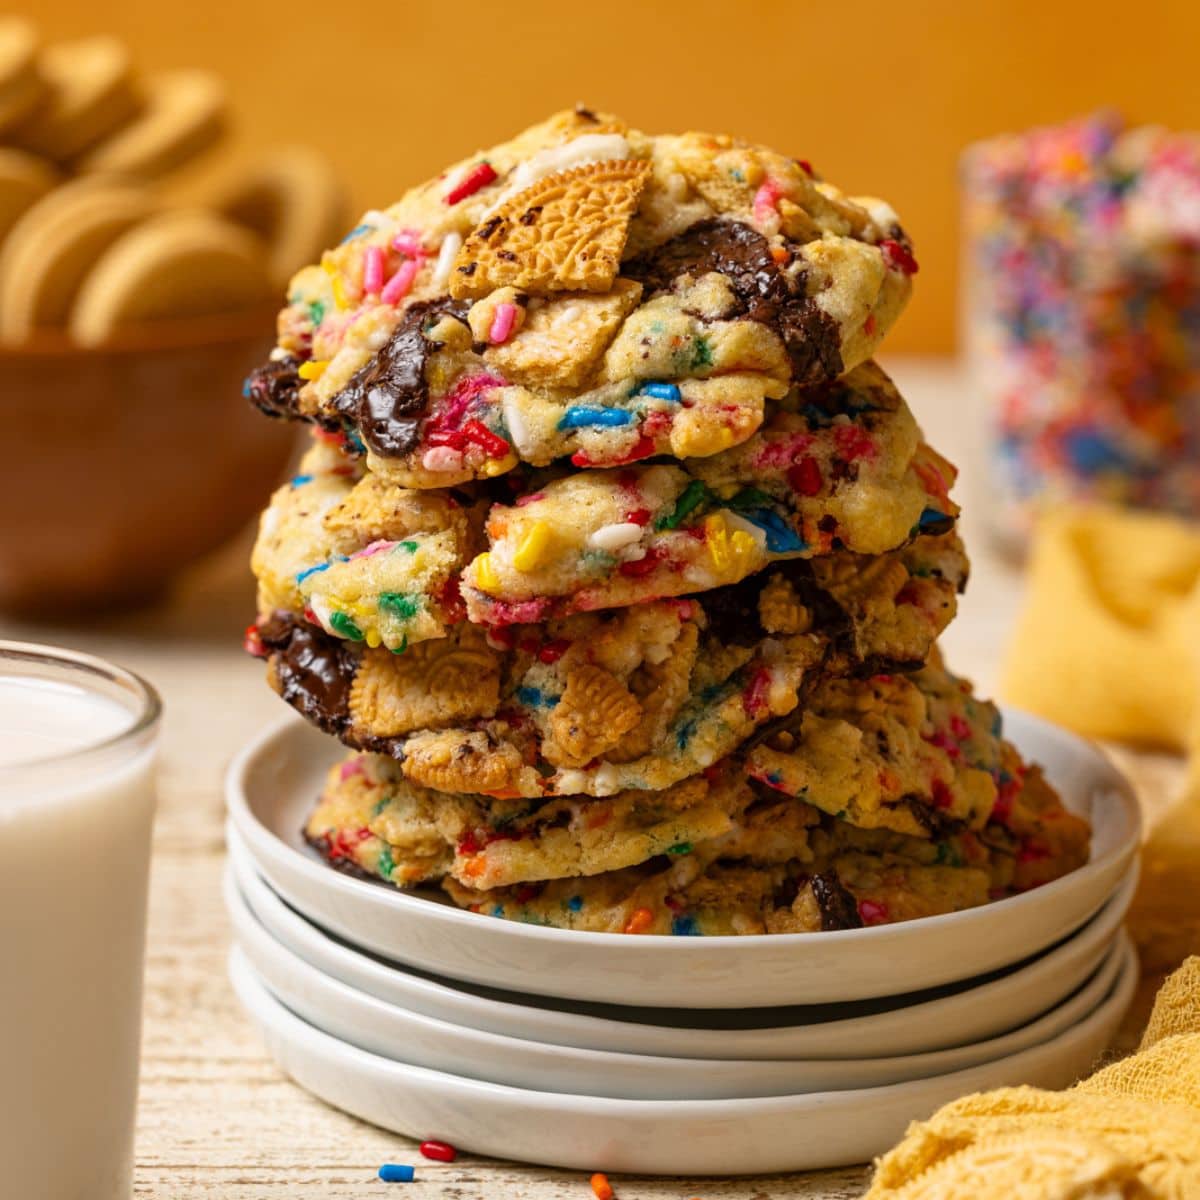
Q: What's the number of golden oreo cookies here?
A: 7